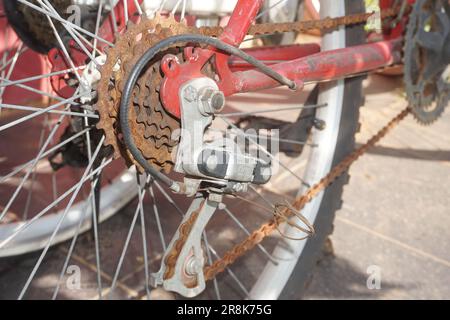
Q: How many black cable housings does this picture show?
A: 1